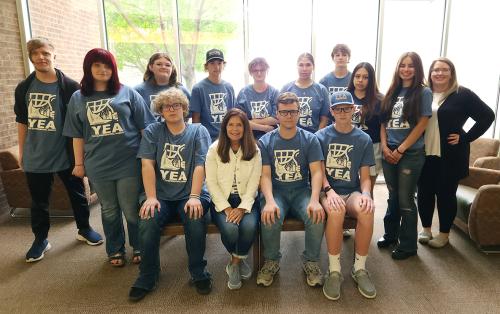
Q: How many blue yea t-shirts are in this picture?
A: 12